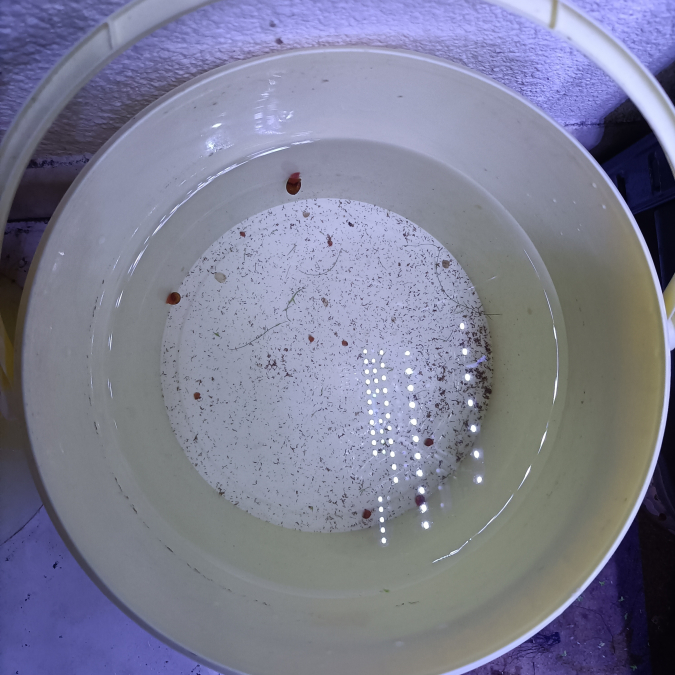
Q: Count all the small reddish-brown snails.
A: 10